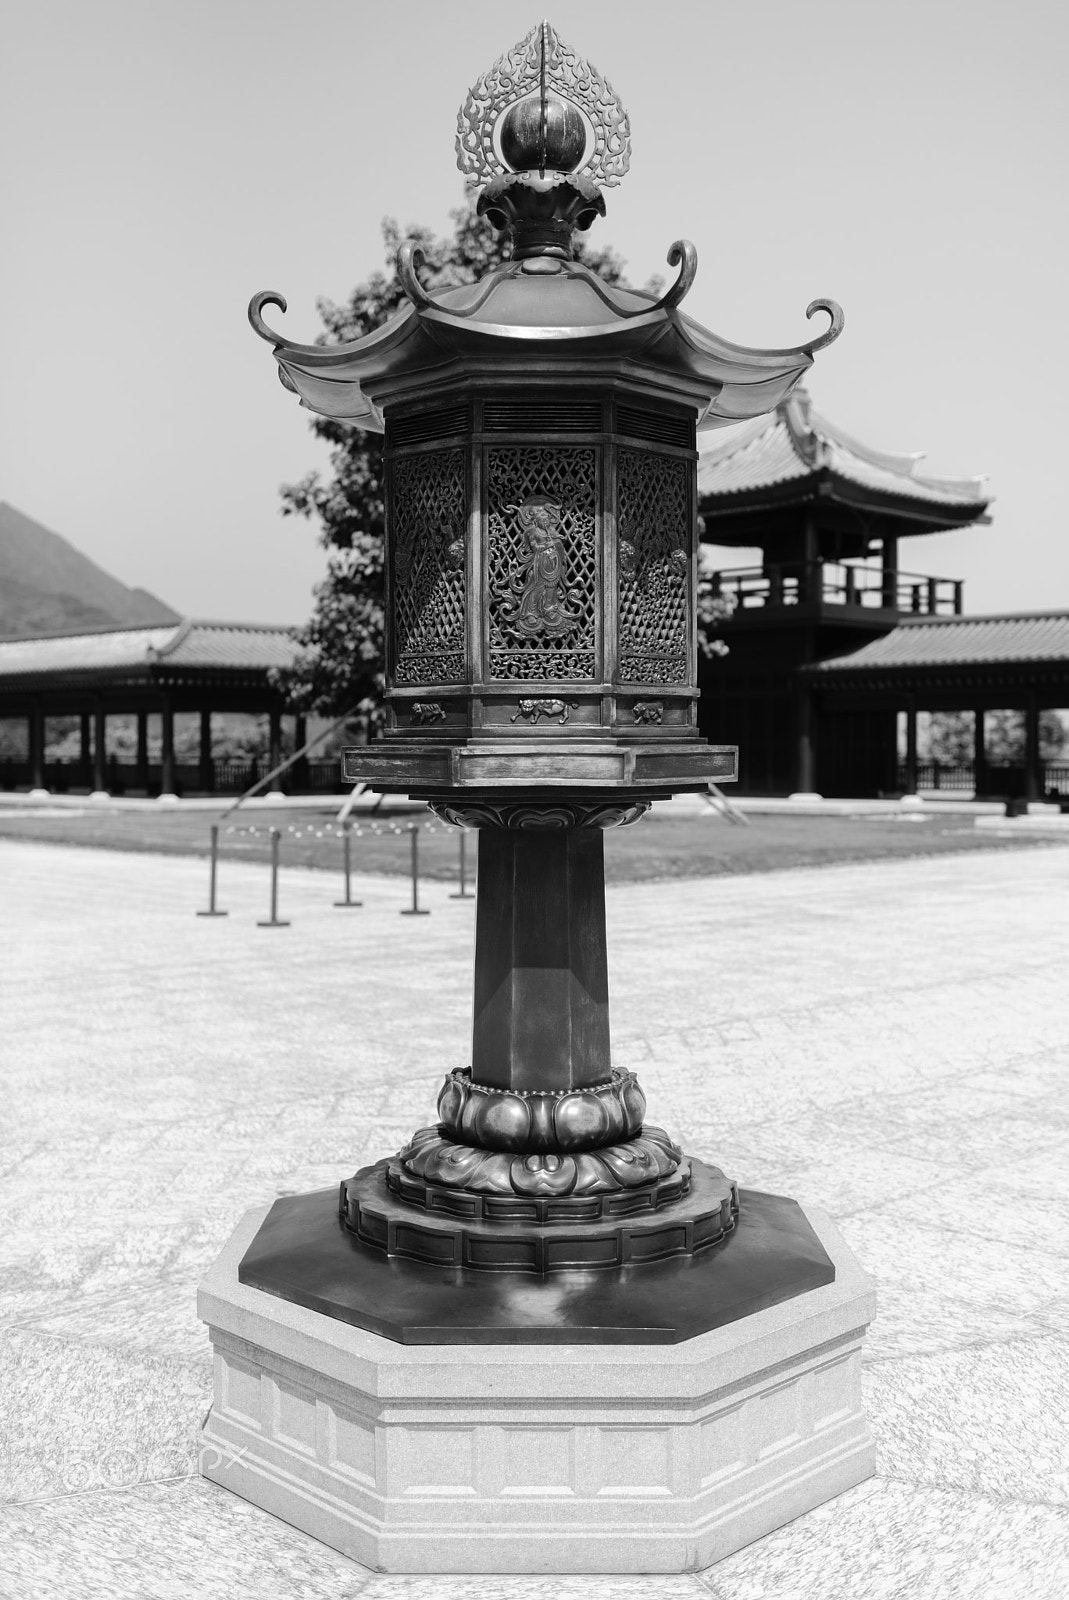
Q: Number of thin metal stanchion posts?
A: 5